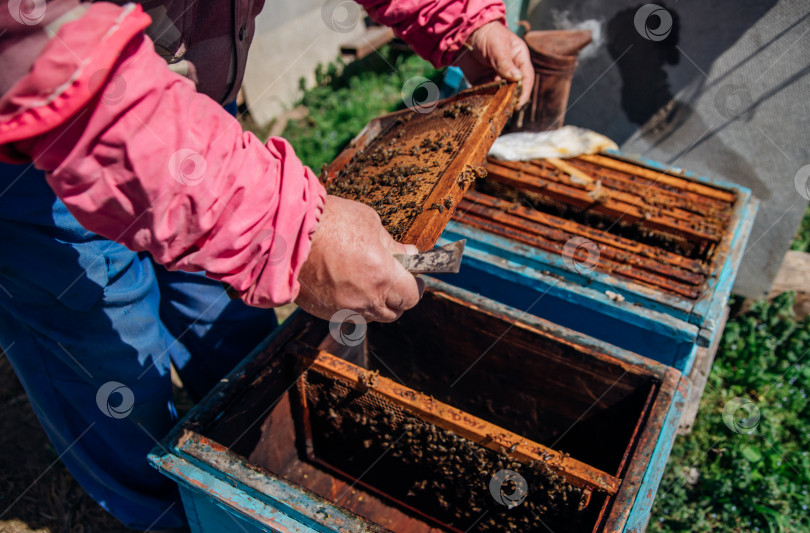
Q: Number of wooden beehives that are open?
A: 2